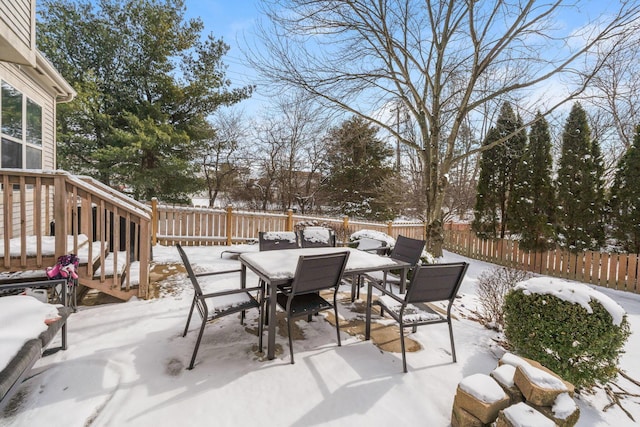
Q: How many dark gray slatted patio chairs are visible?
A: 6